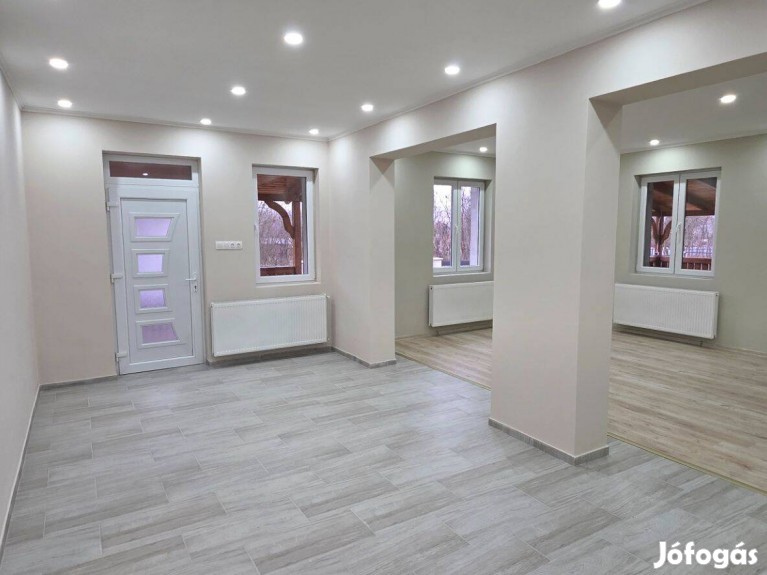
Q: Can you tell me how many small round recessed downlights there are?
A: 12